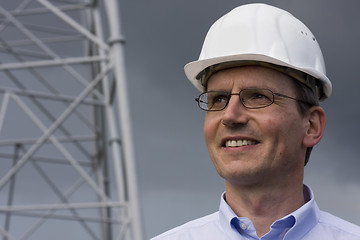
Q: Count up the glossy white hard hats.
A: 1